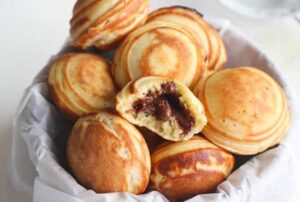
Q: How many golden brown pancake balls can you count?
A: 8